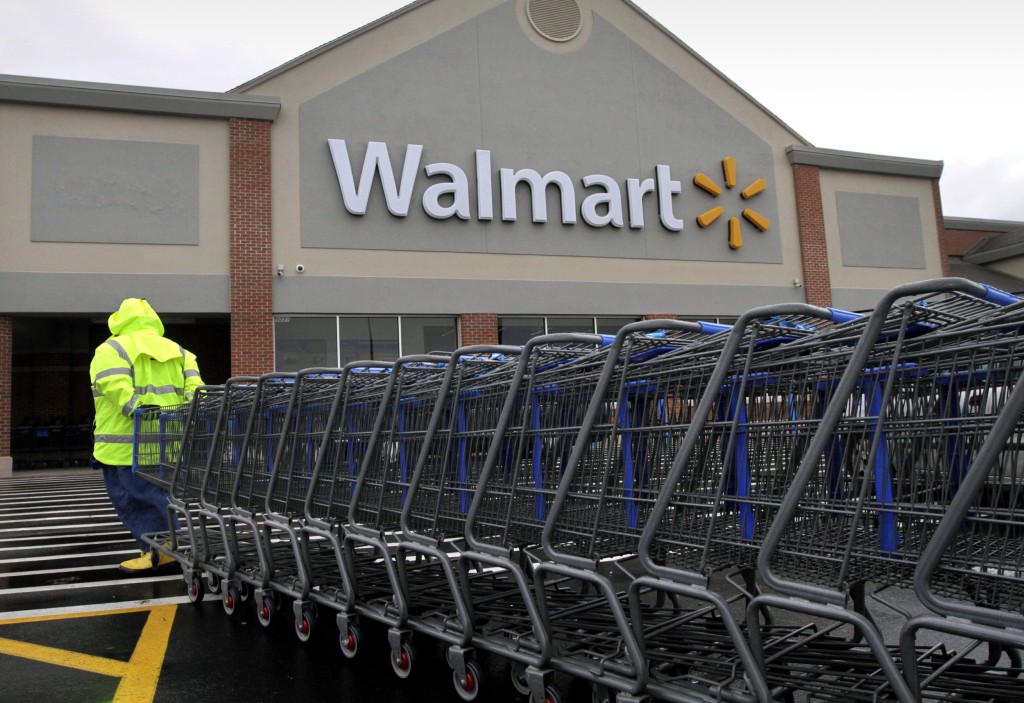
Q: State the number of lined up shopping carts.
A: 12